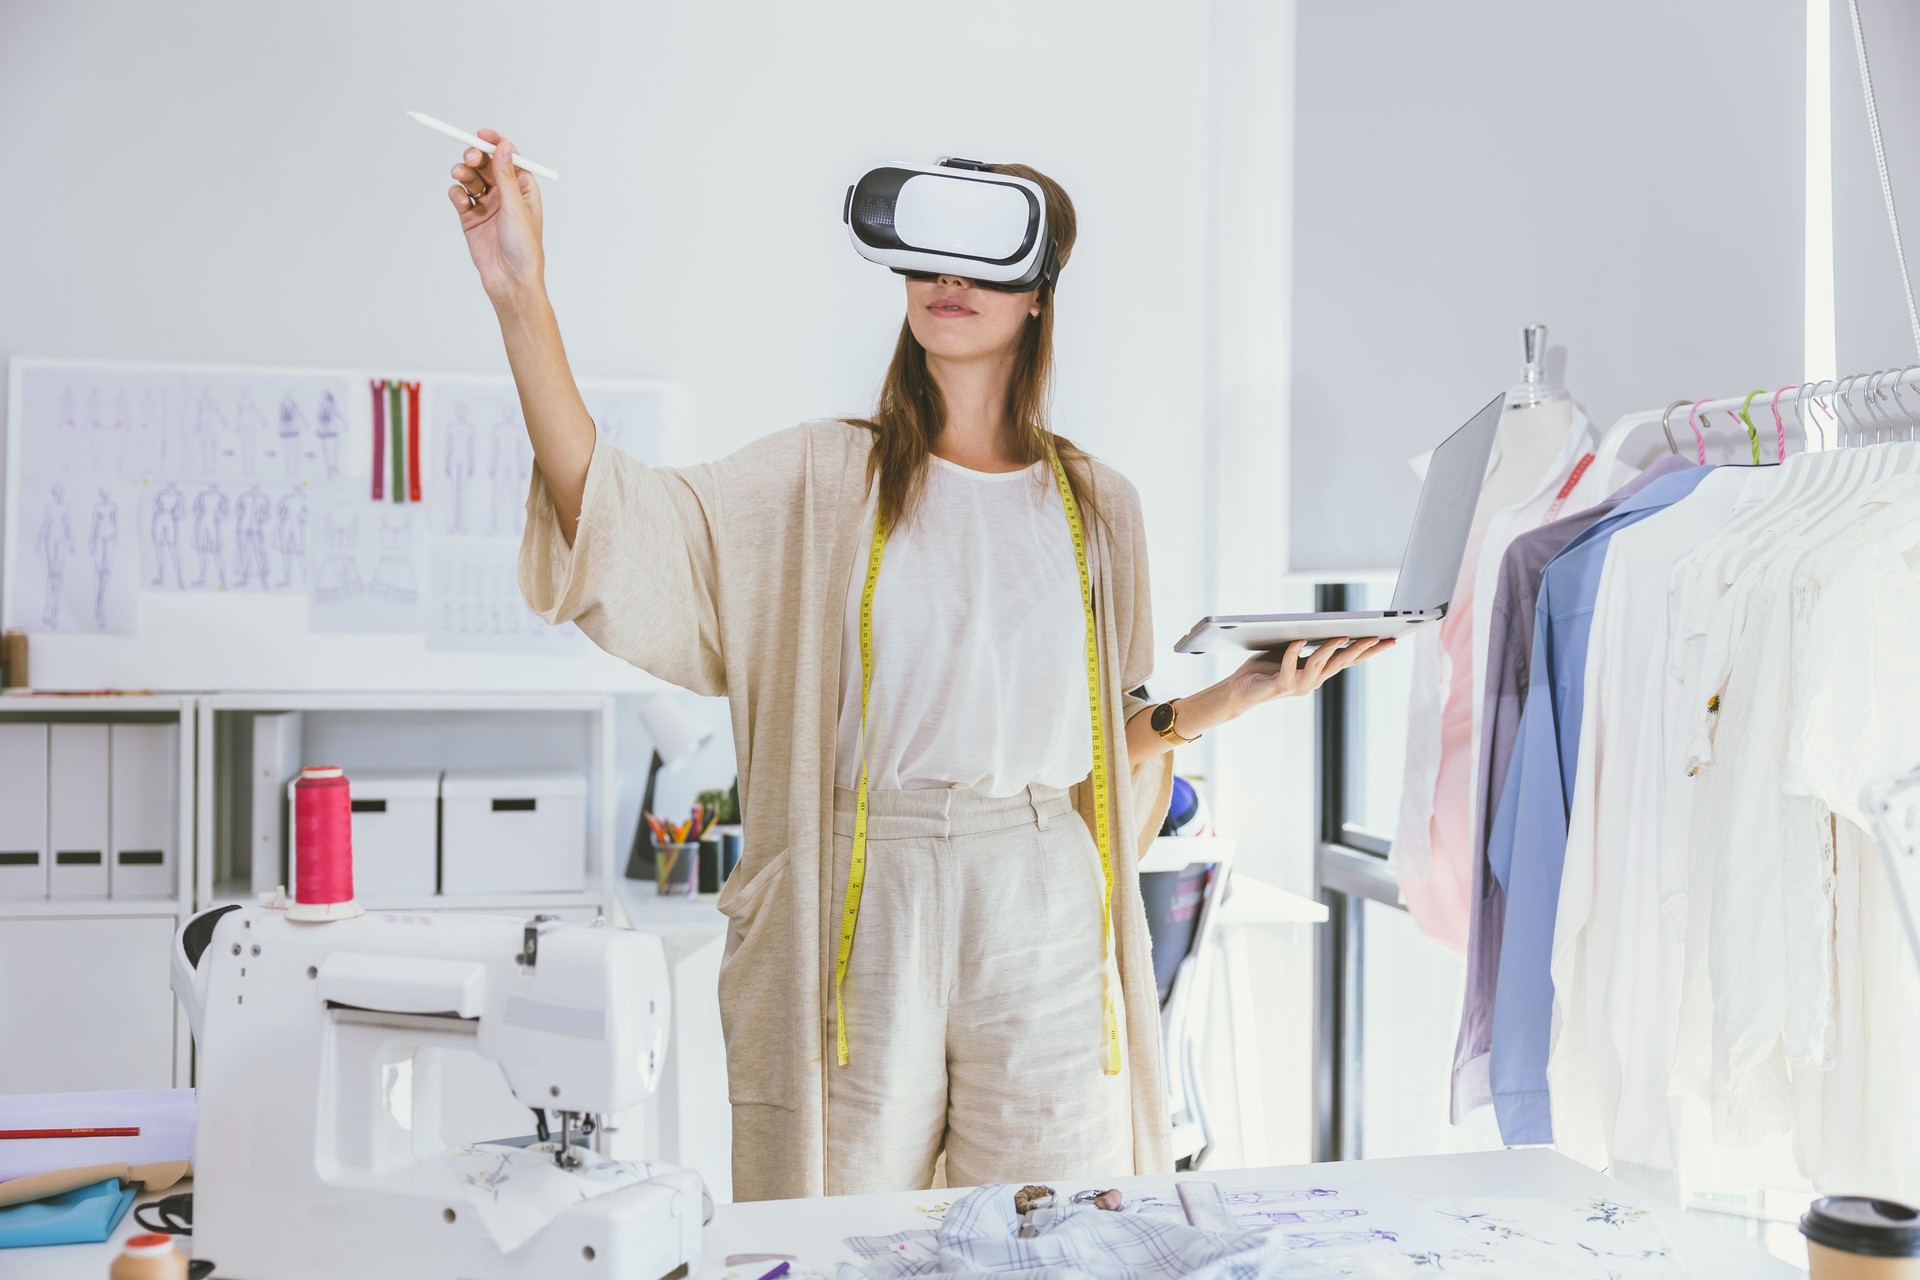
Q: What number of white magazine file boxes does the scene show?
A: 3